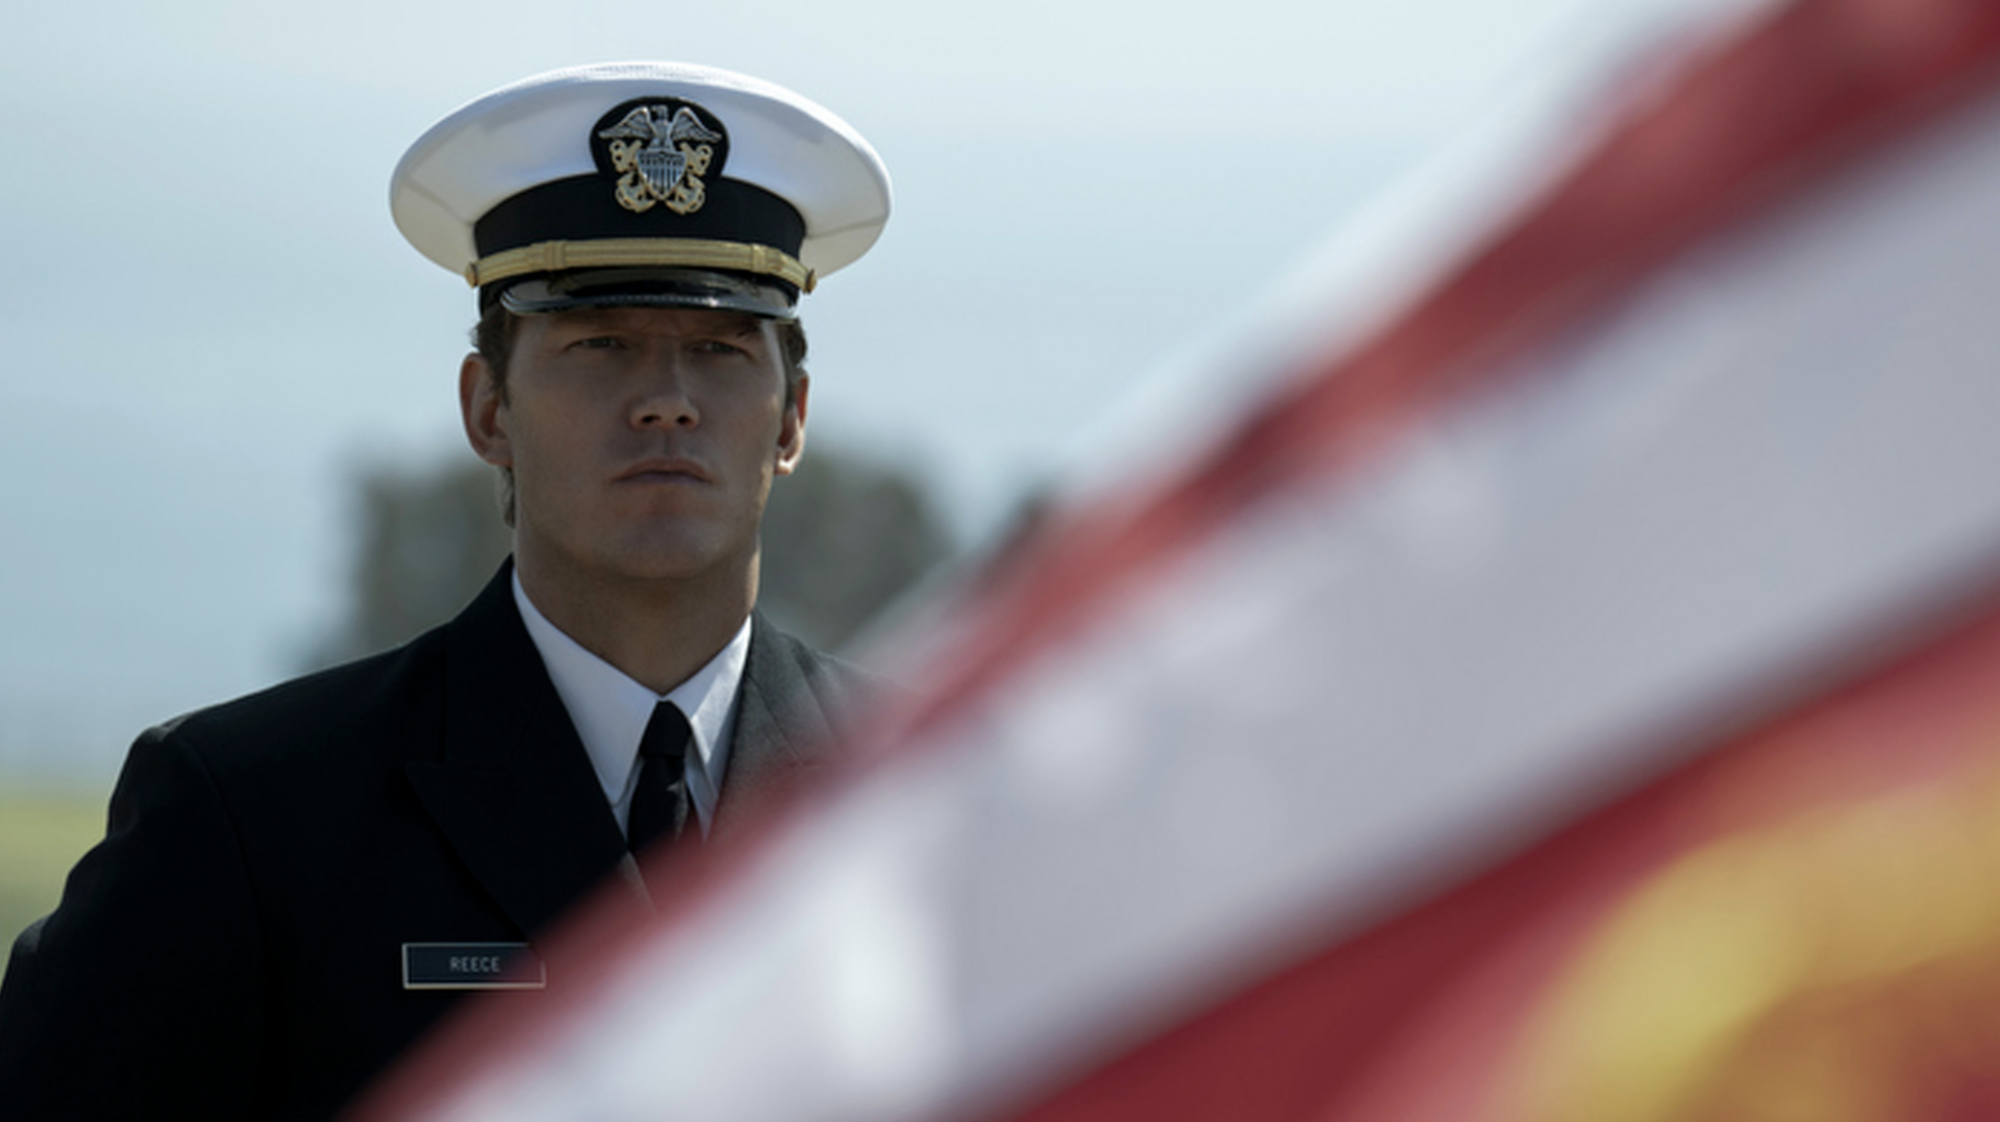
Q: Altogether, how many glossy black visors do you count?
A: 1